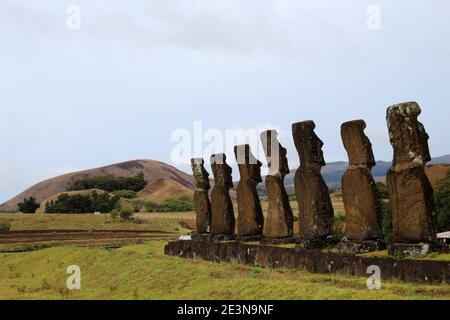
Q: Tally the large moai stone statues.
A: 7